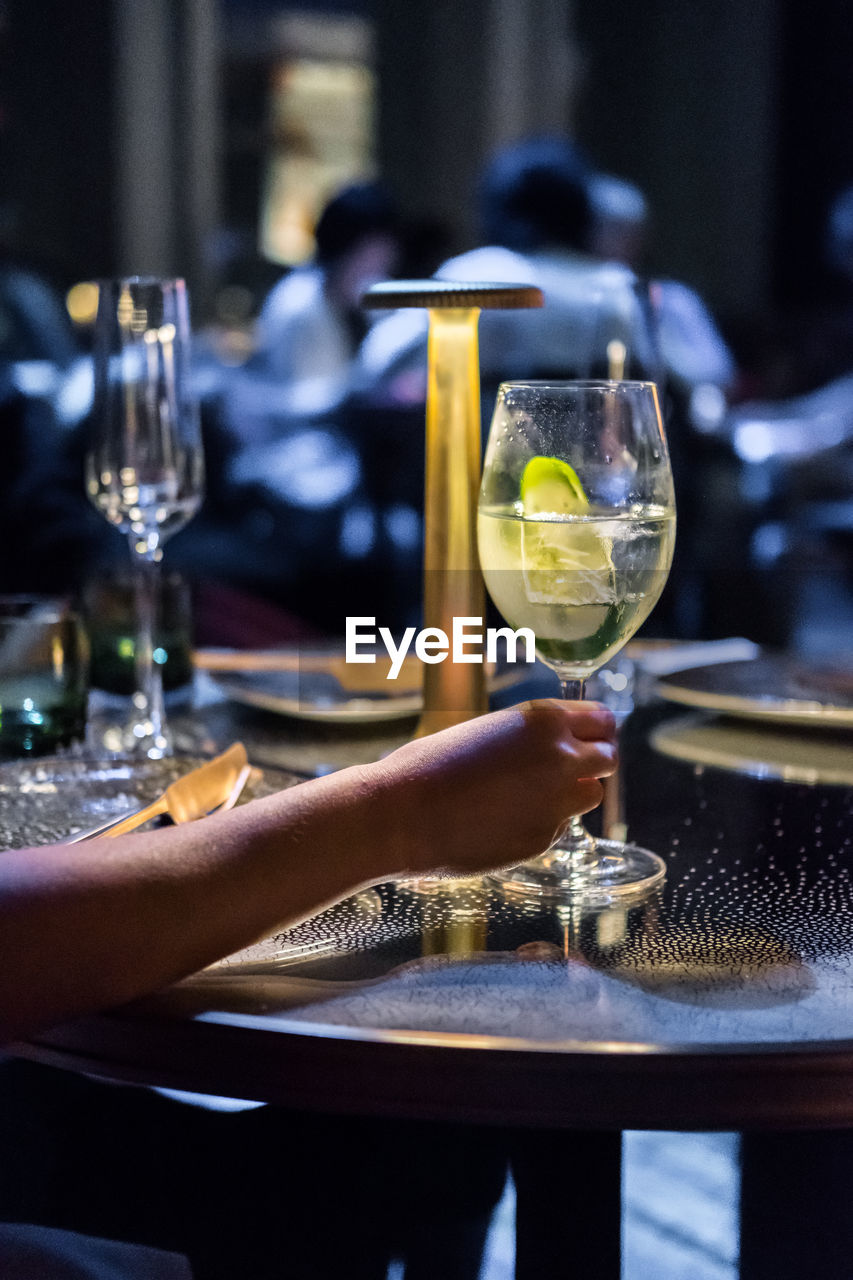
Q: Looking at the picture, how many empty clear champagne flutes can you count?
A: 1